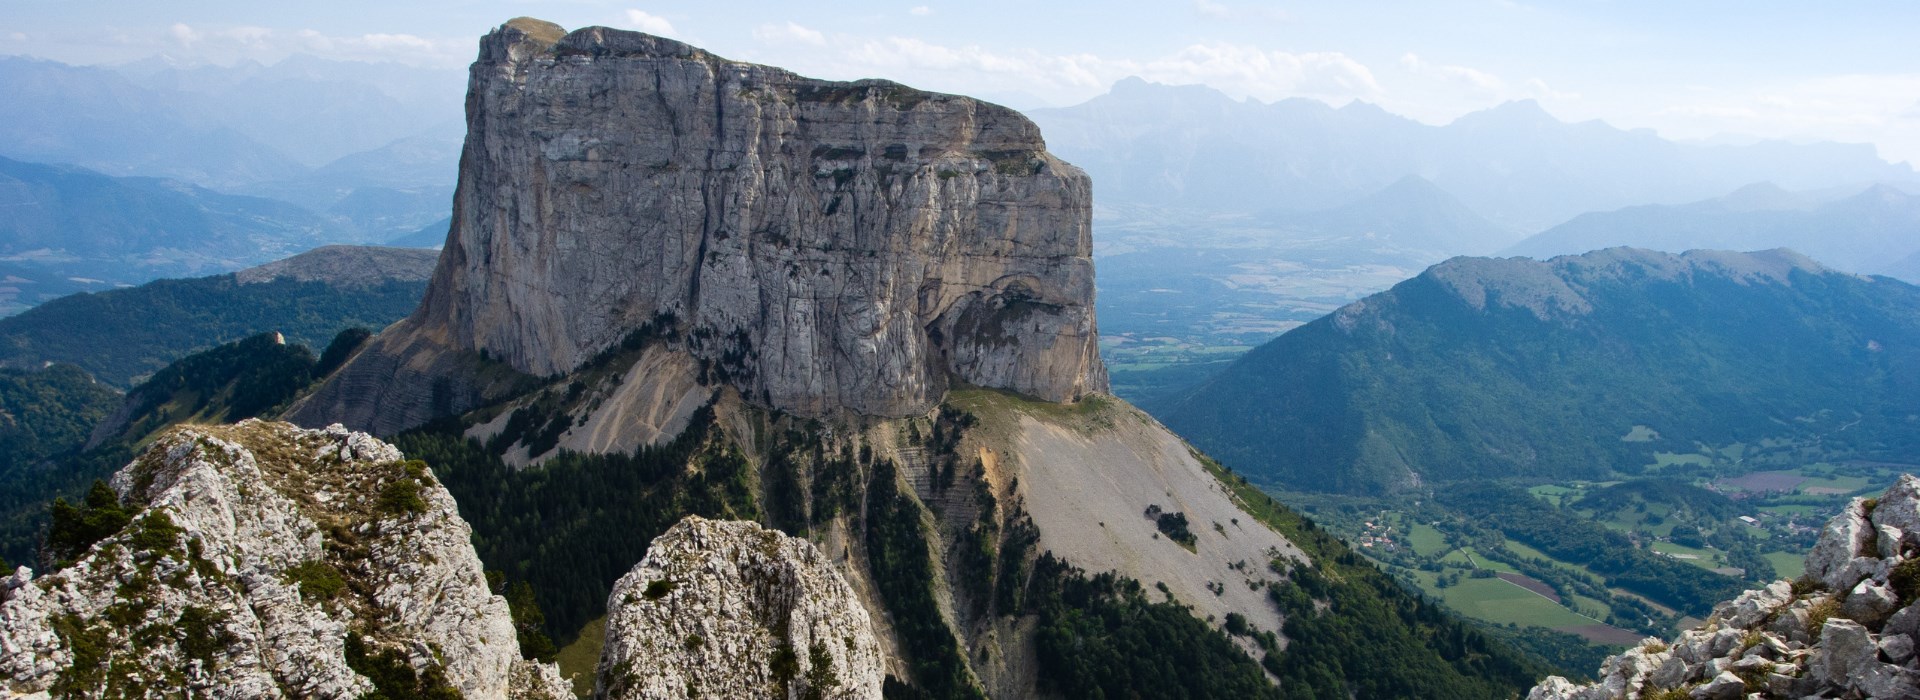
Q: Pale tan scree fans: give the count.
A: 2